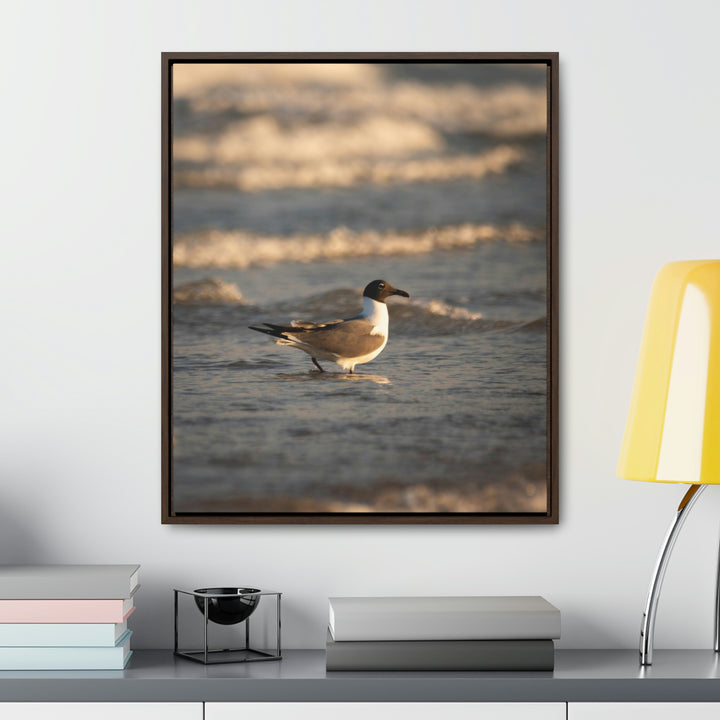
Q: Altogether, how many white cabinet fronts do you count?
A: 3